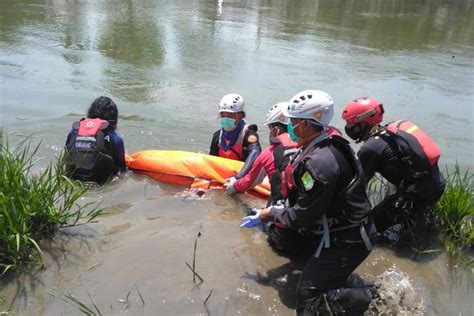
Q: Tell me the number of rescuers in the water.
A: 5